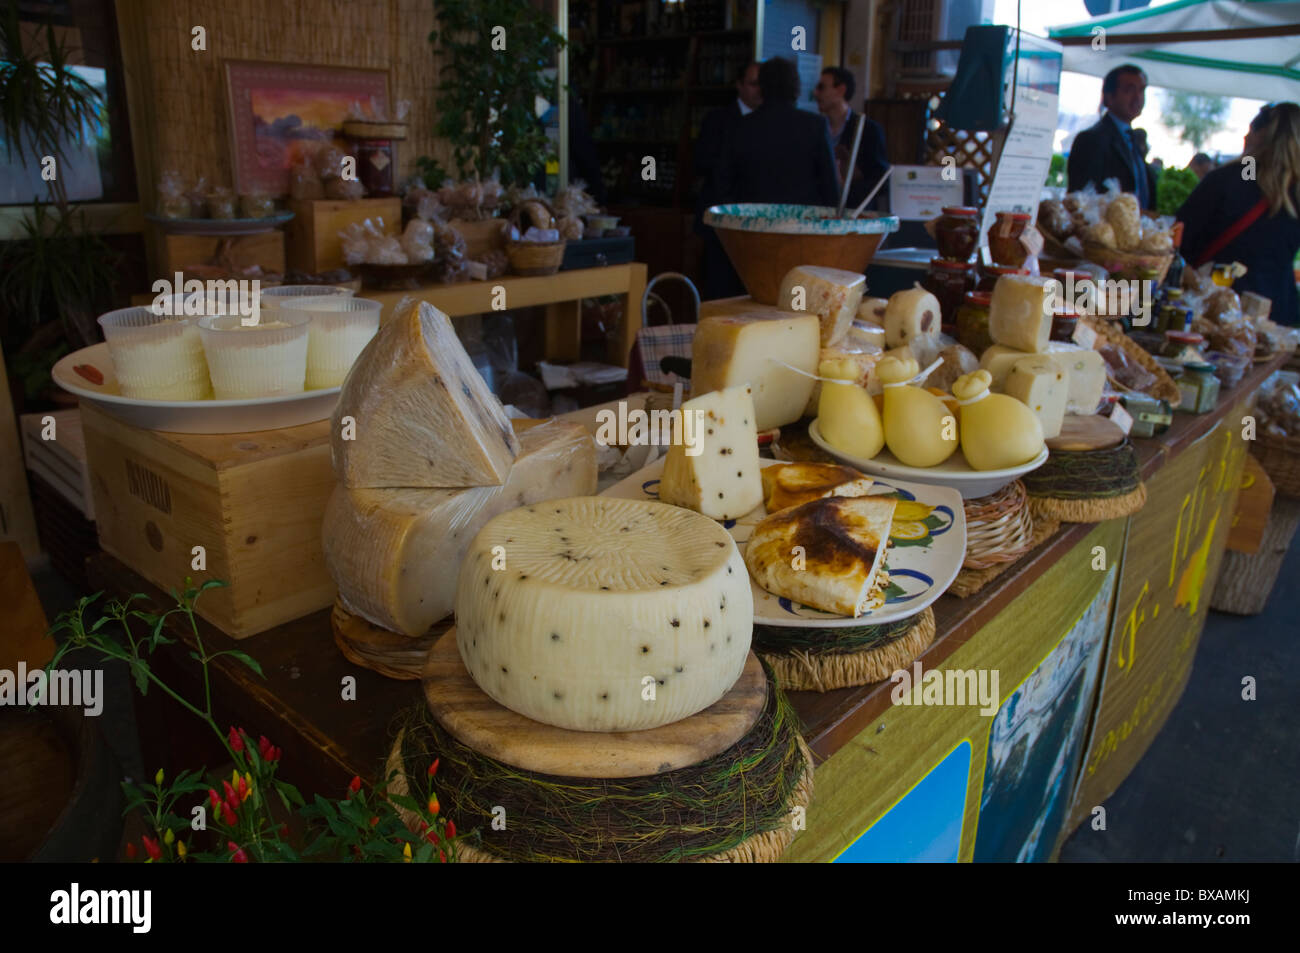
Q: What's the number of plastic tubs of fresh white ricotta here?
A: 5